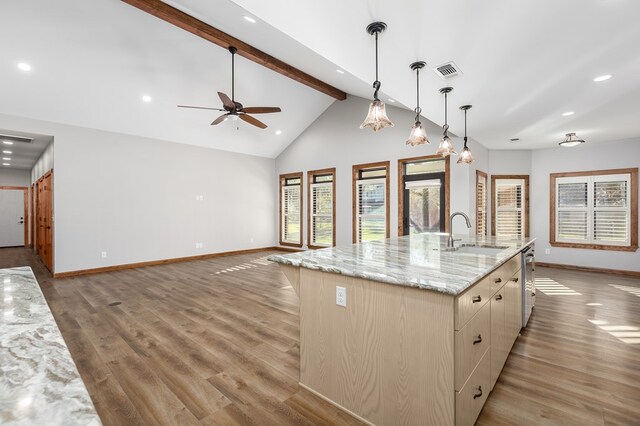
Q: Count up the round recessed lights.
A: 12